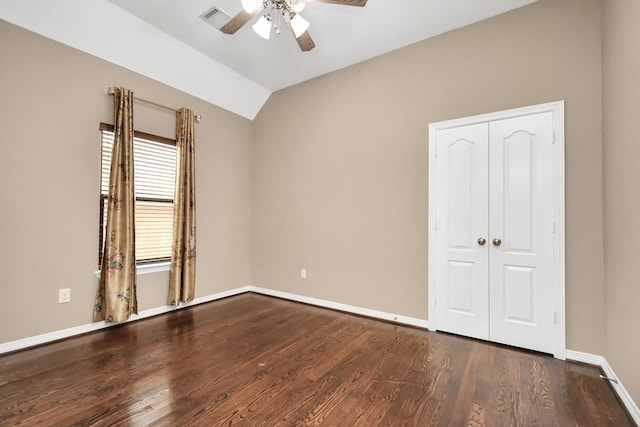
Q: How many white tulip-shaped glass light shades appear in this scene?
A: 4